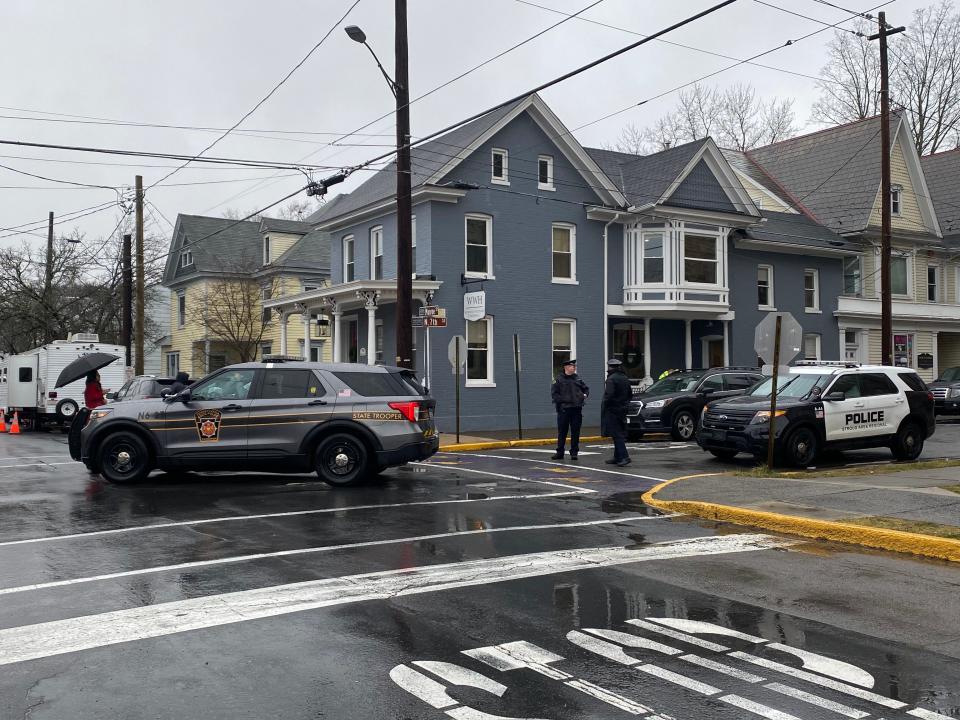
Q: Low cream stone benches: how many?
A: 0